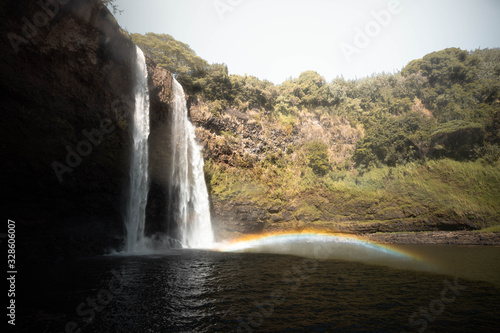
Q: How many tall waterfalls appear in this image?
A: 2